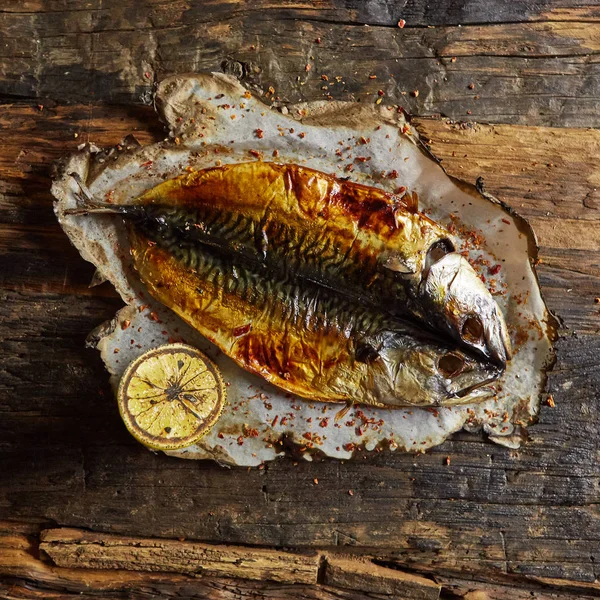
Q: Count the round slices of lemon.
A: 1